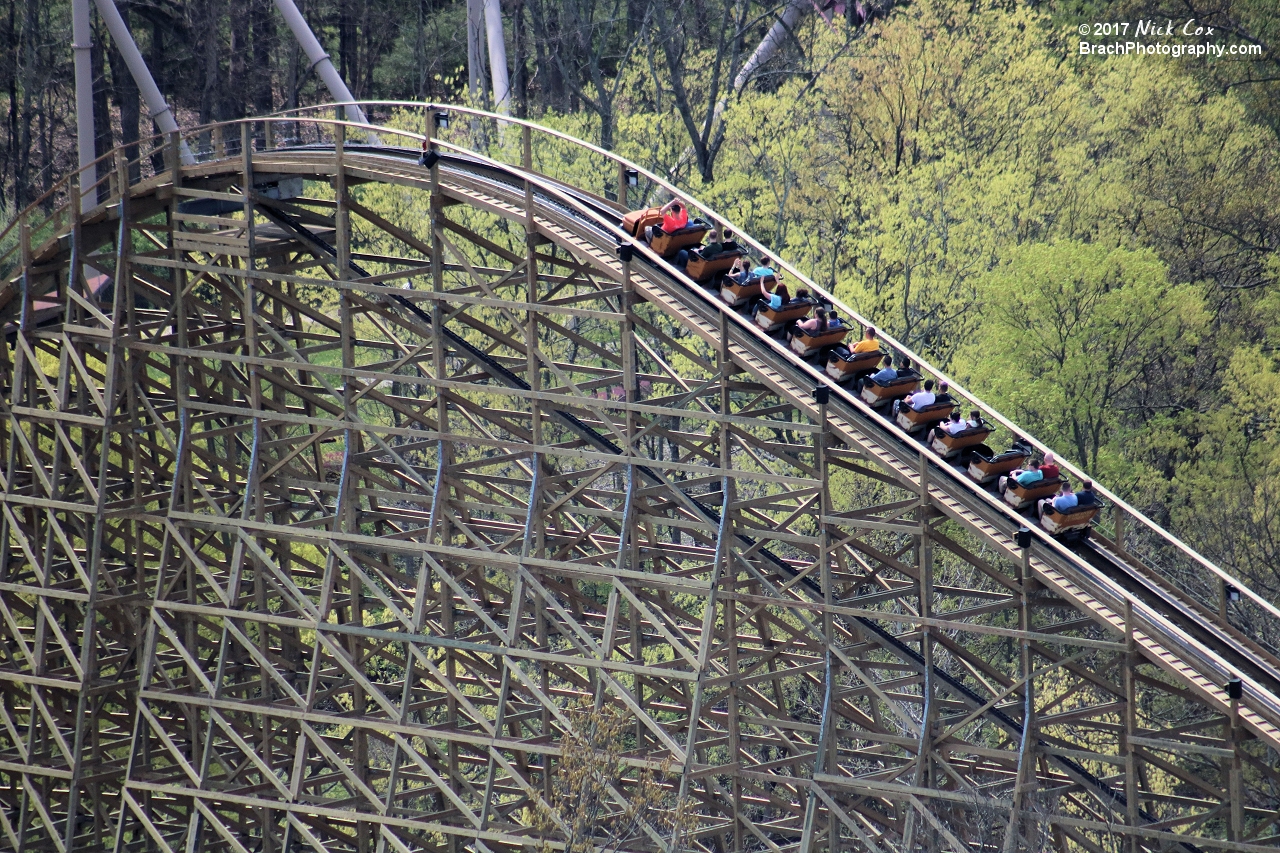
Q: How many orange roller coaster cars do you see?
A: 12